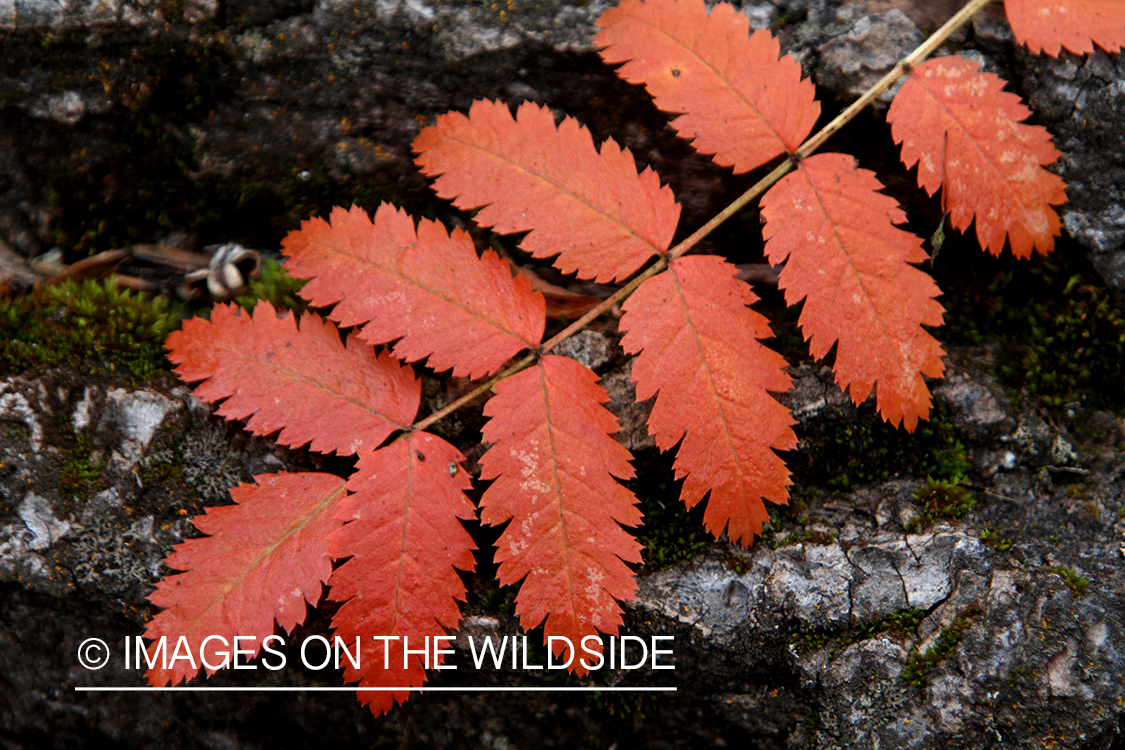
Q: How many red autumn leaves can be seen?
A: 11